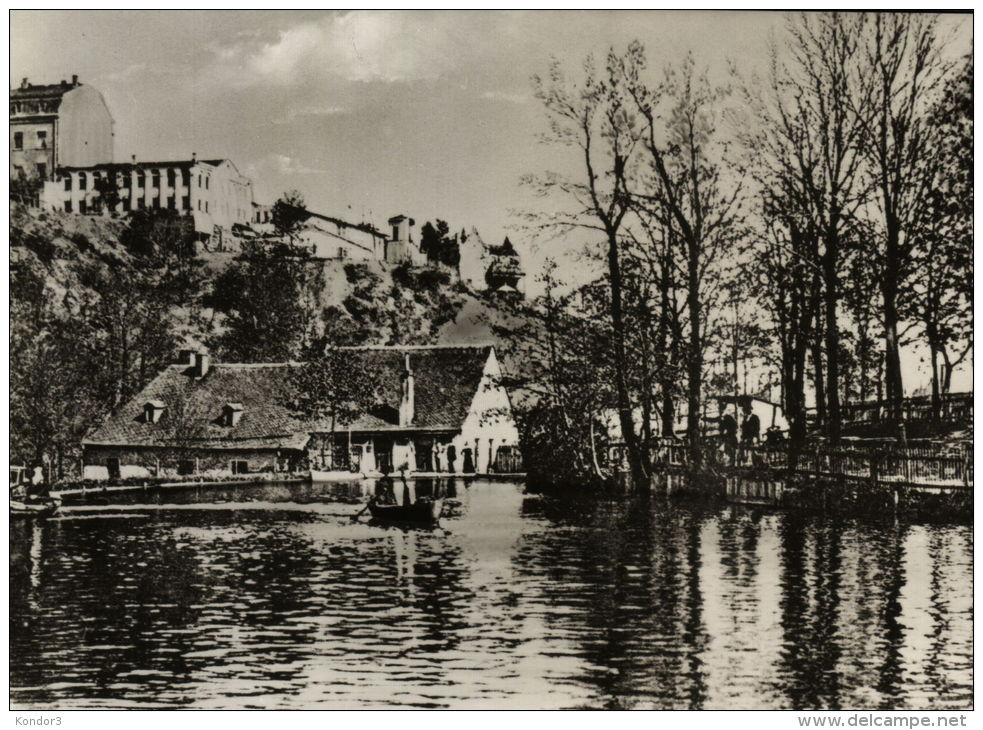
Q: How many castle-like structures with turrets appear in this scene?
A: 1